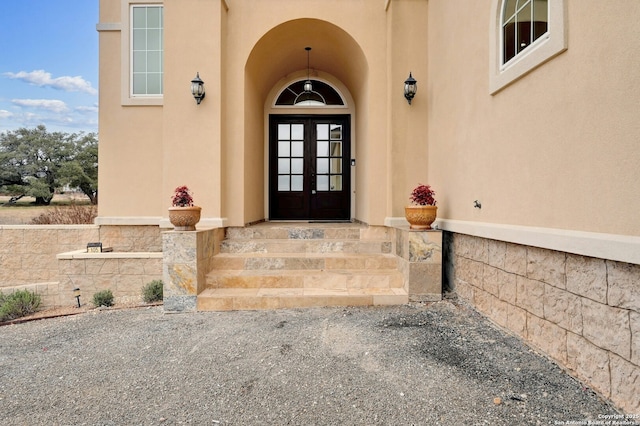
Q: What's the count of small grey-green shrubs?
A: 3